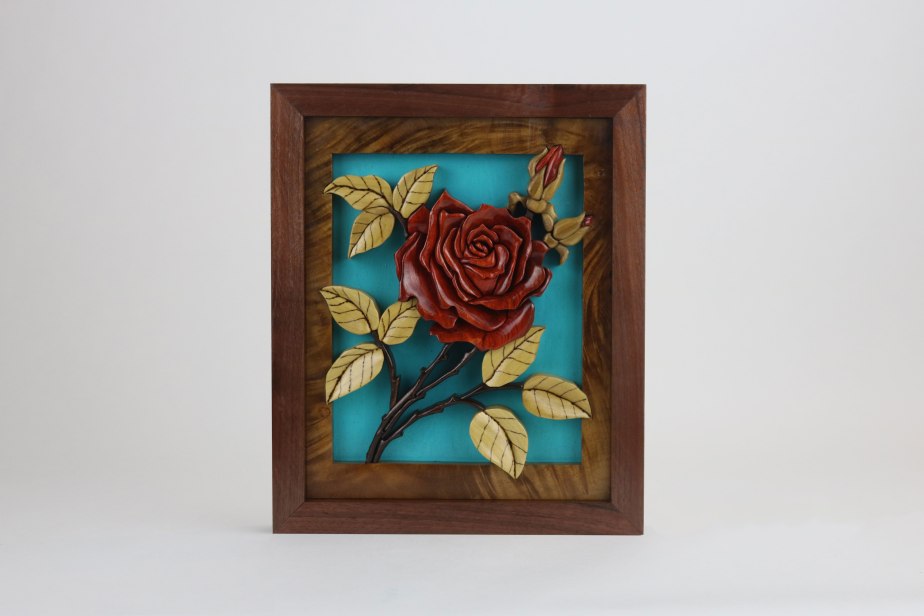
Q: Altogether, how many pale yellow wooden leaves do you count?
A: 9